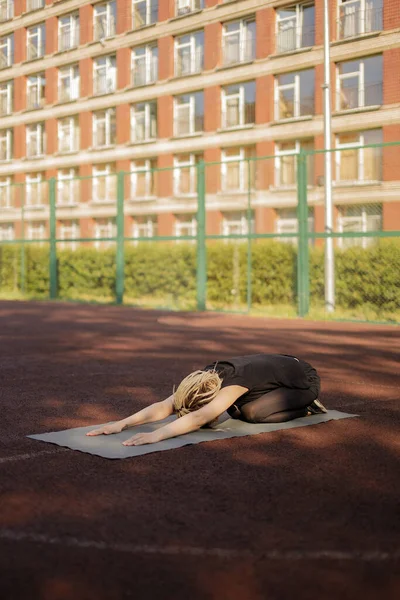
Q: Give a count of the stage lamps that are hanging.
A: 0